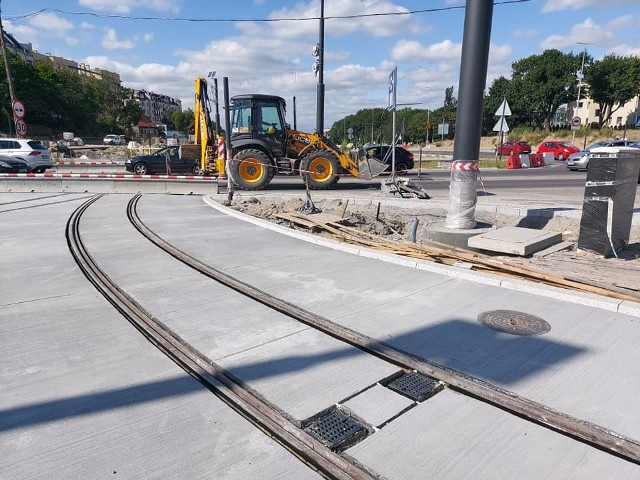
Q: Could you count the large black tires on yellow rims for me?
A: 2